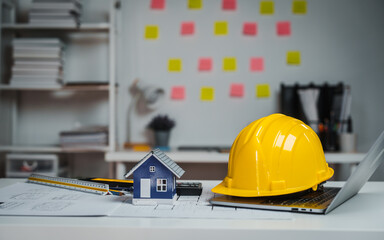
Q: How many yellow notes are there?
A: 10